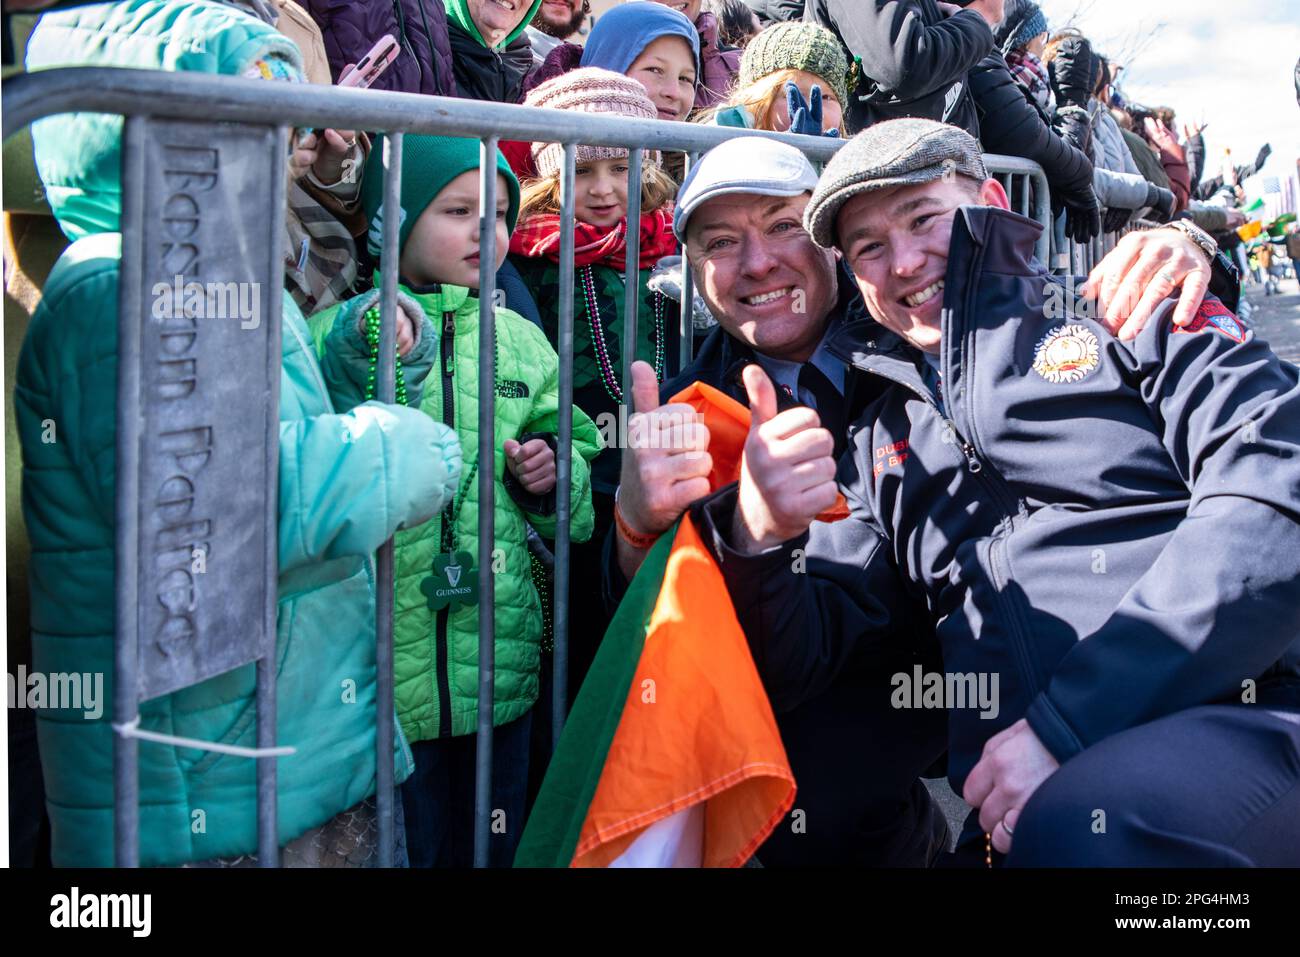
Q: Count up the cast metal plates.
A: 1